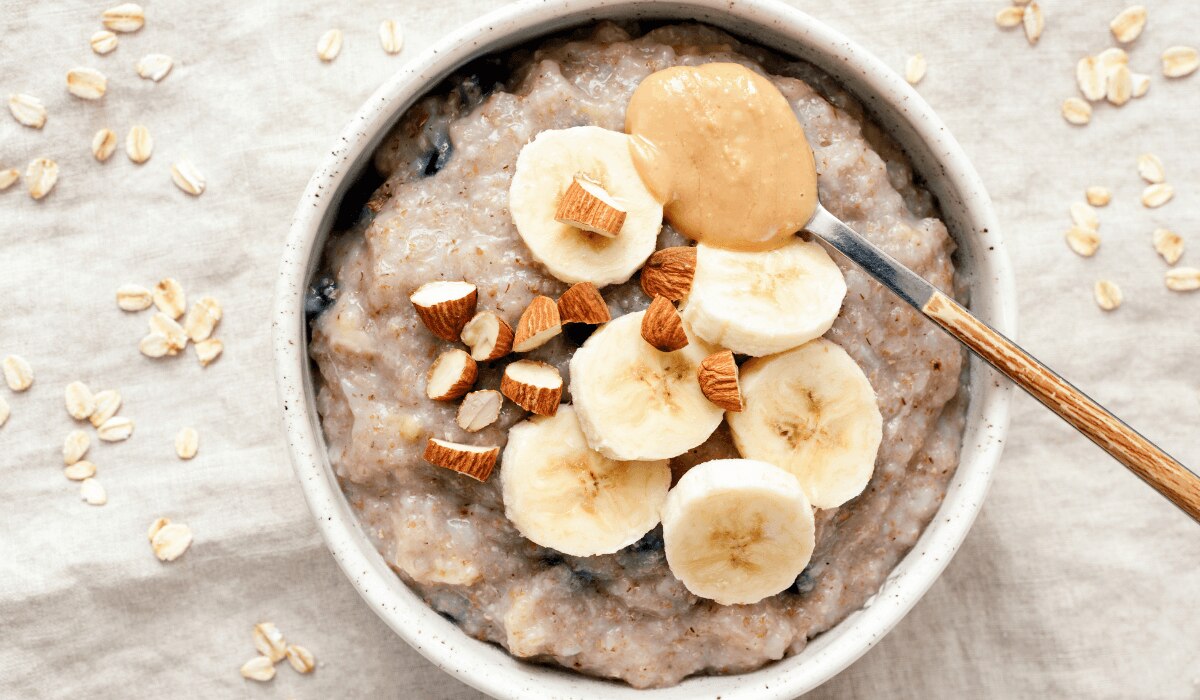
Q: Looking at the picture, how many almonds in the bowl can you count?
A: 12